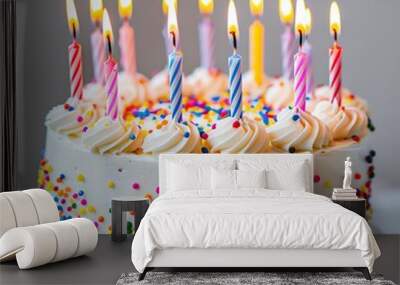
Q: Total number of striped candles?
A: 6